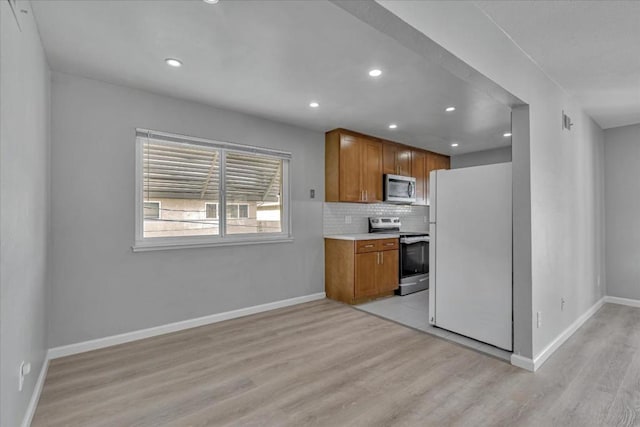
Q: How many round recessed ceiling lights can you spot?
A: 8